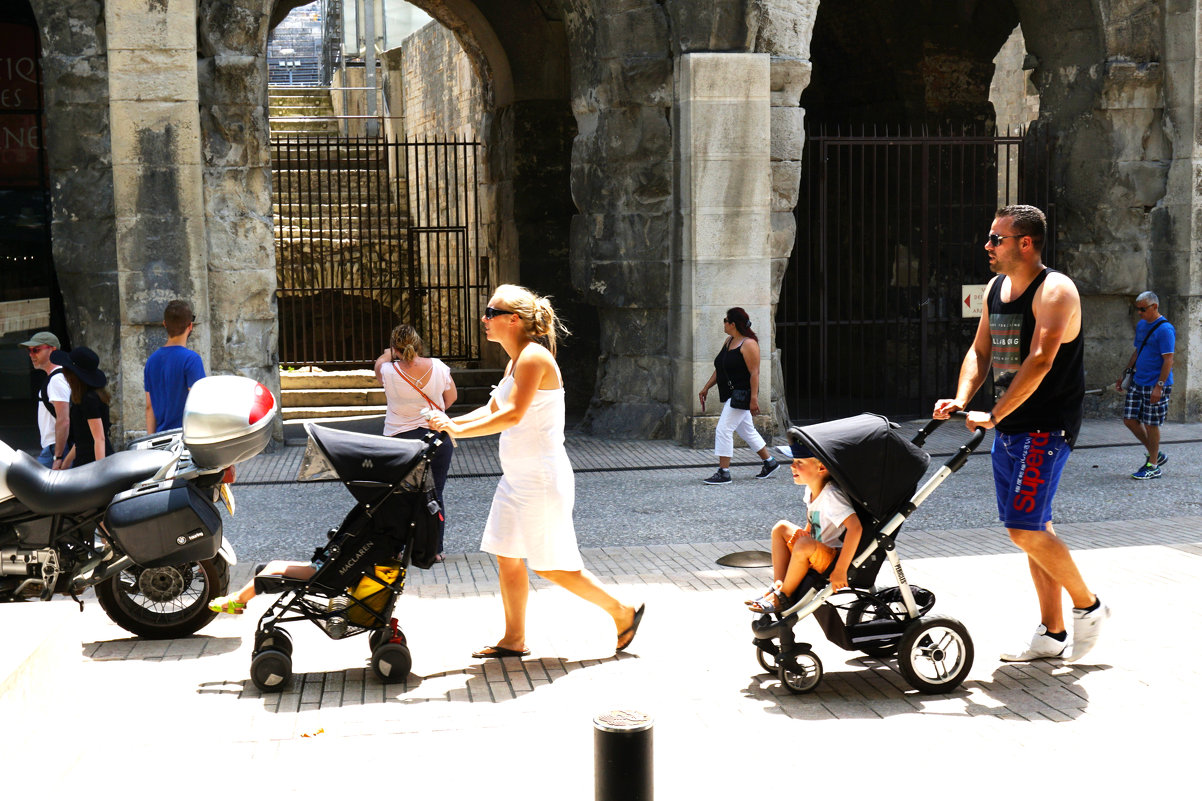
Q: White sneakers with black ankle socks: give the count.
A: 2